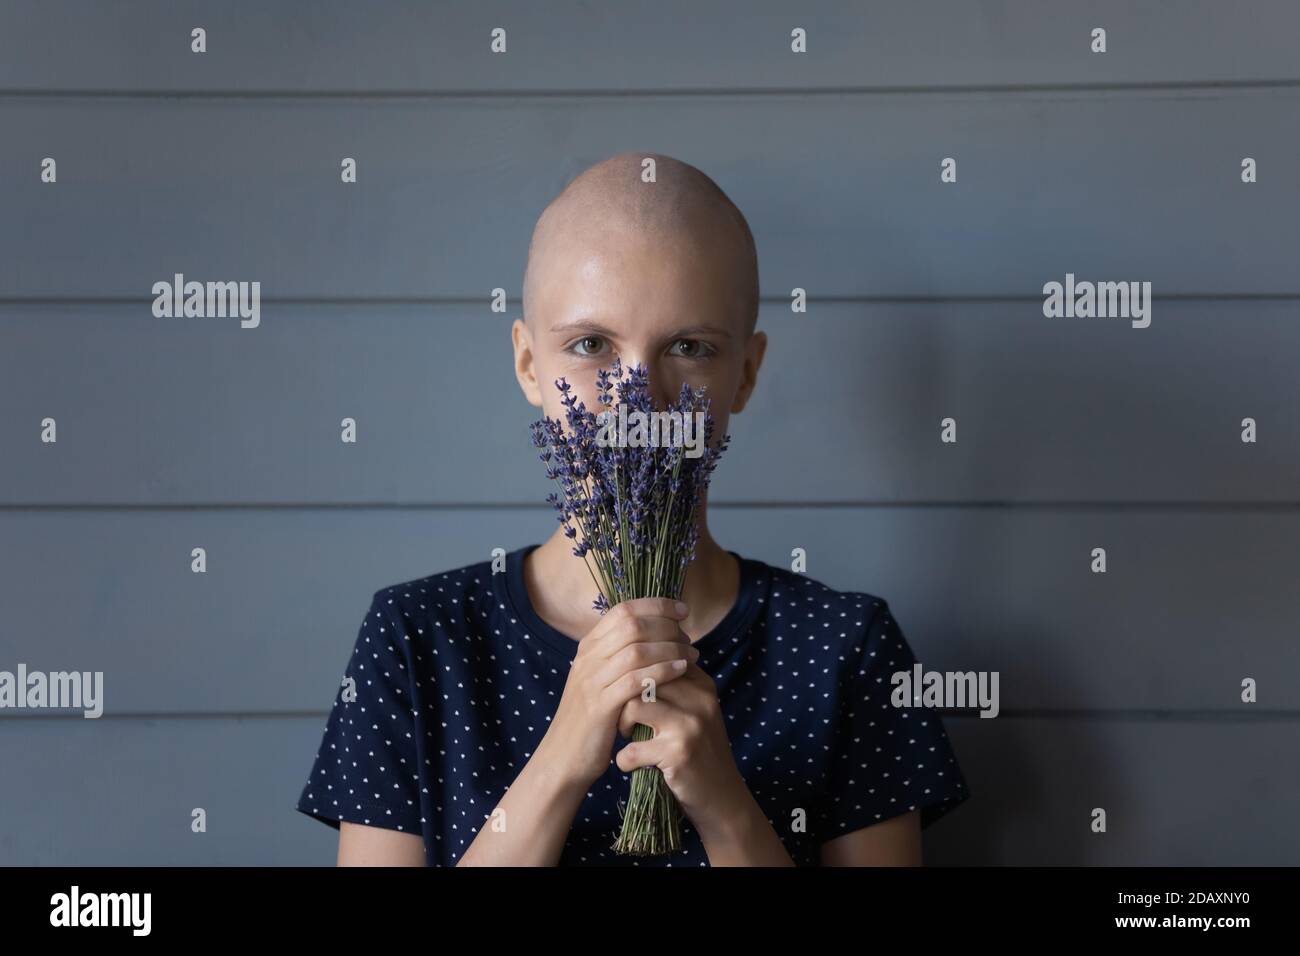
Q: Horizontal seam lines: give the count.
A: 4